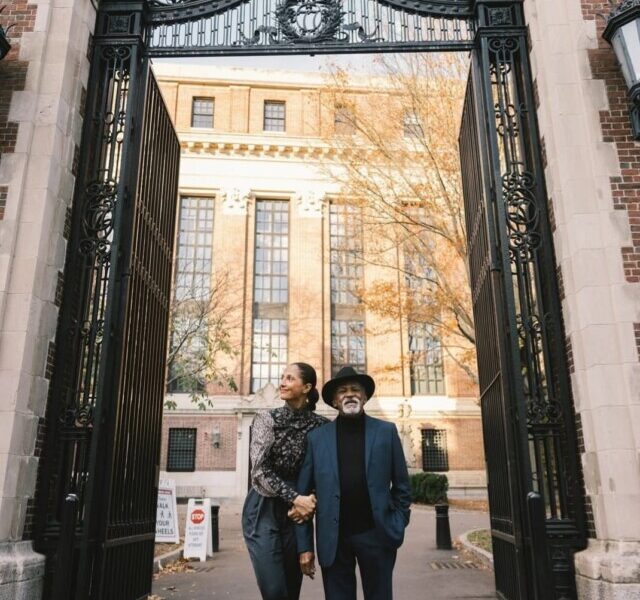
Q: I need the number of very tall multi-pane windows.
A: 4